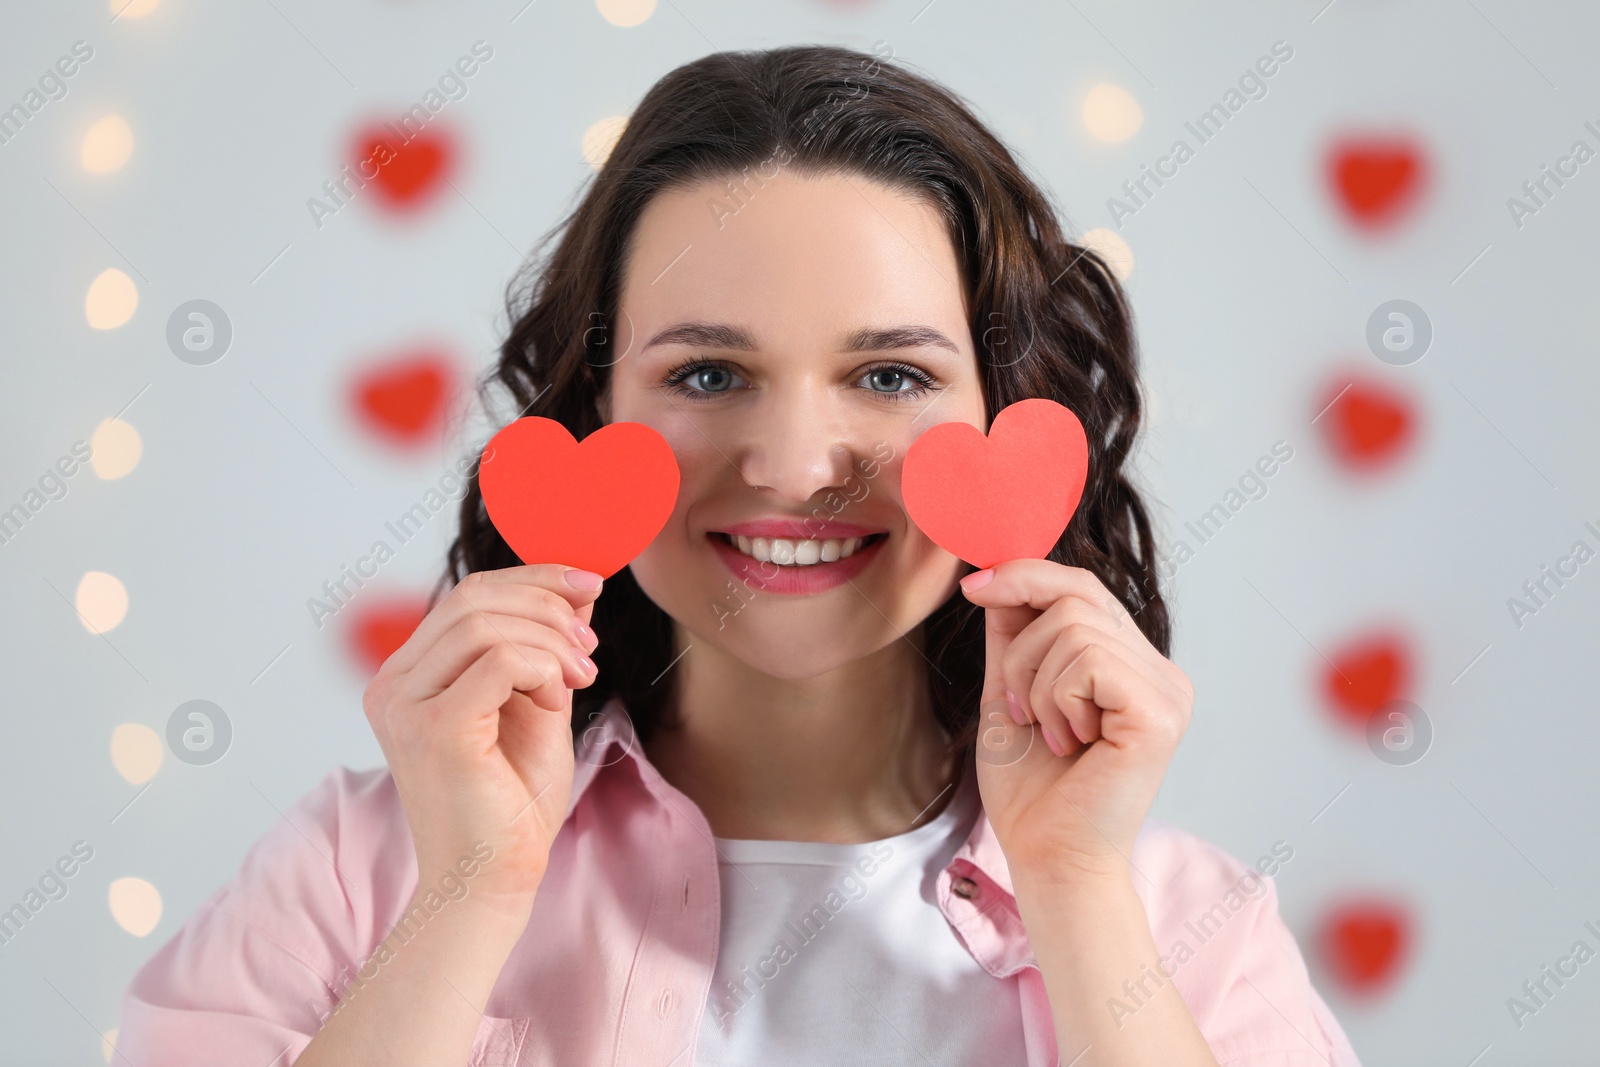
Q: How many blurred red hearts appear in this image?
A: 7